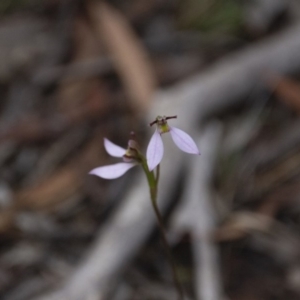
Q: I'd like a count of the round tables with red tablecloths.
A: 0